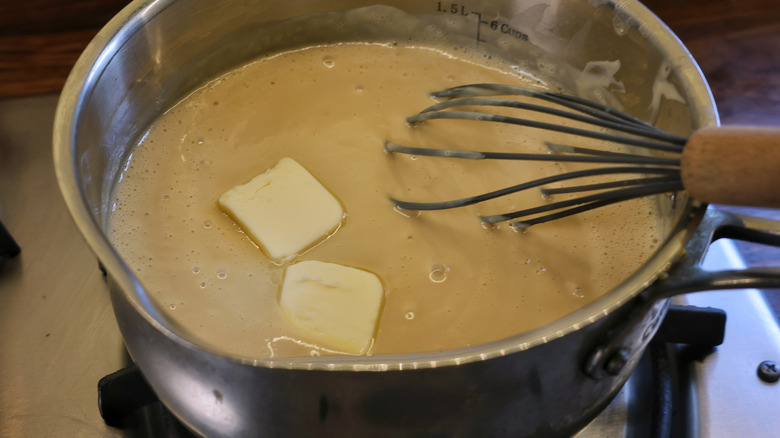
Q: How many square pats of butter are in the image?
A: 2